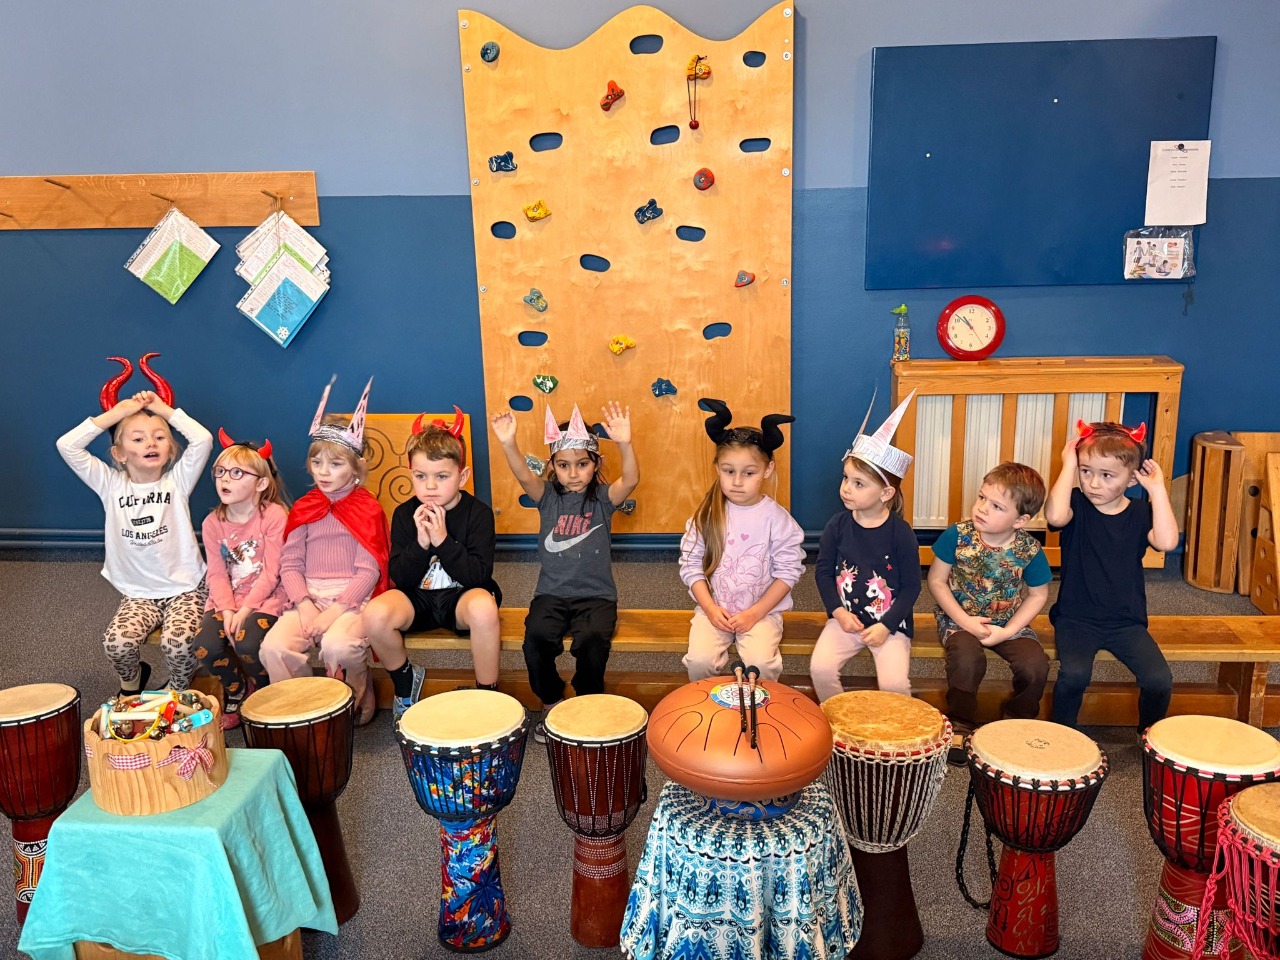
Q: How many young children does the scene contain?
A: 9